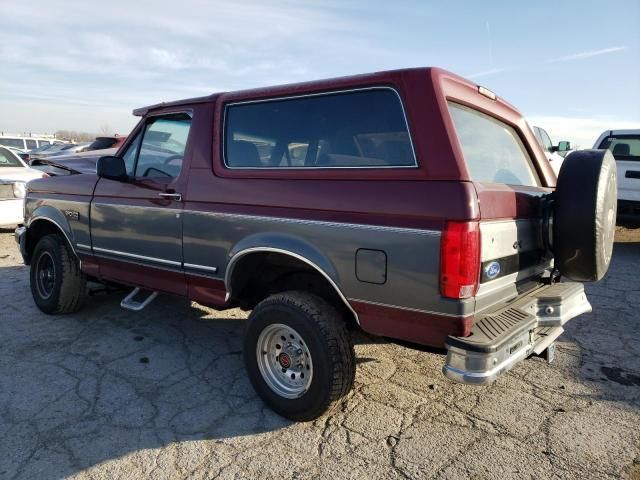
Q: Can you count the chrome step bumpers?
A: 1